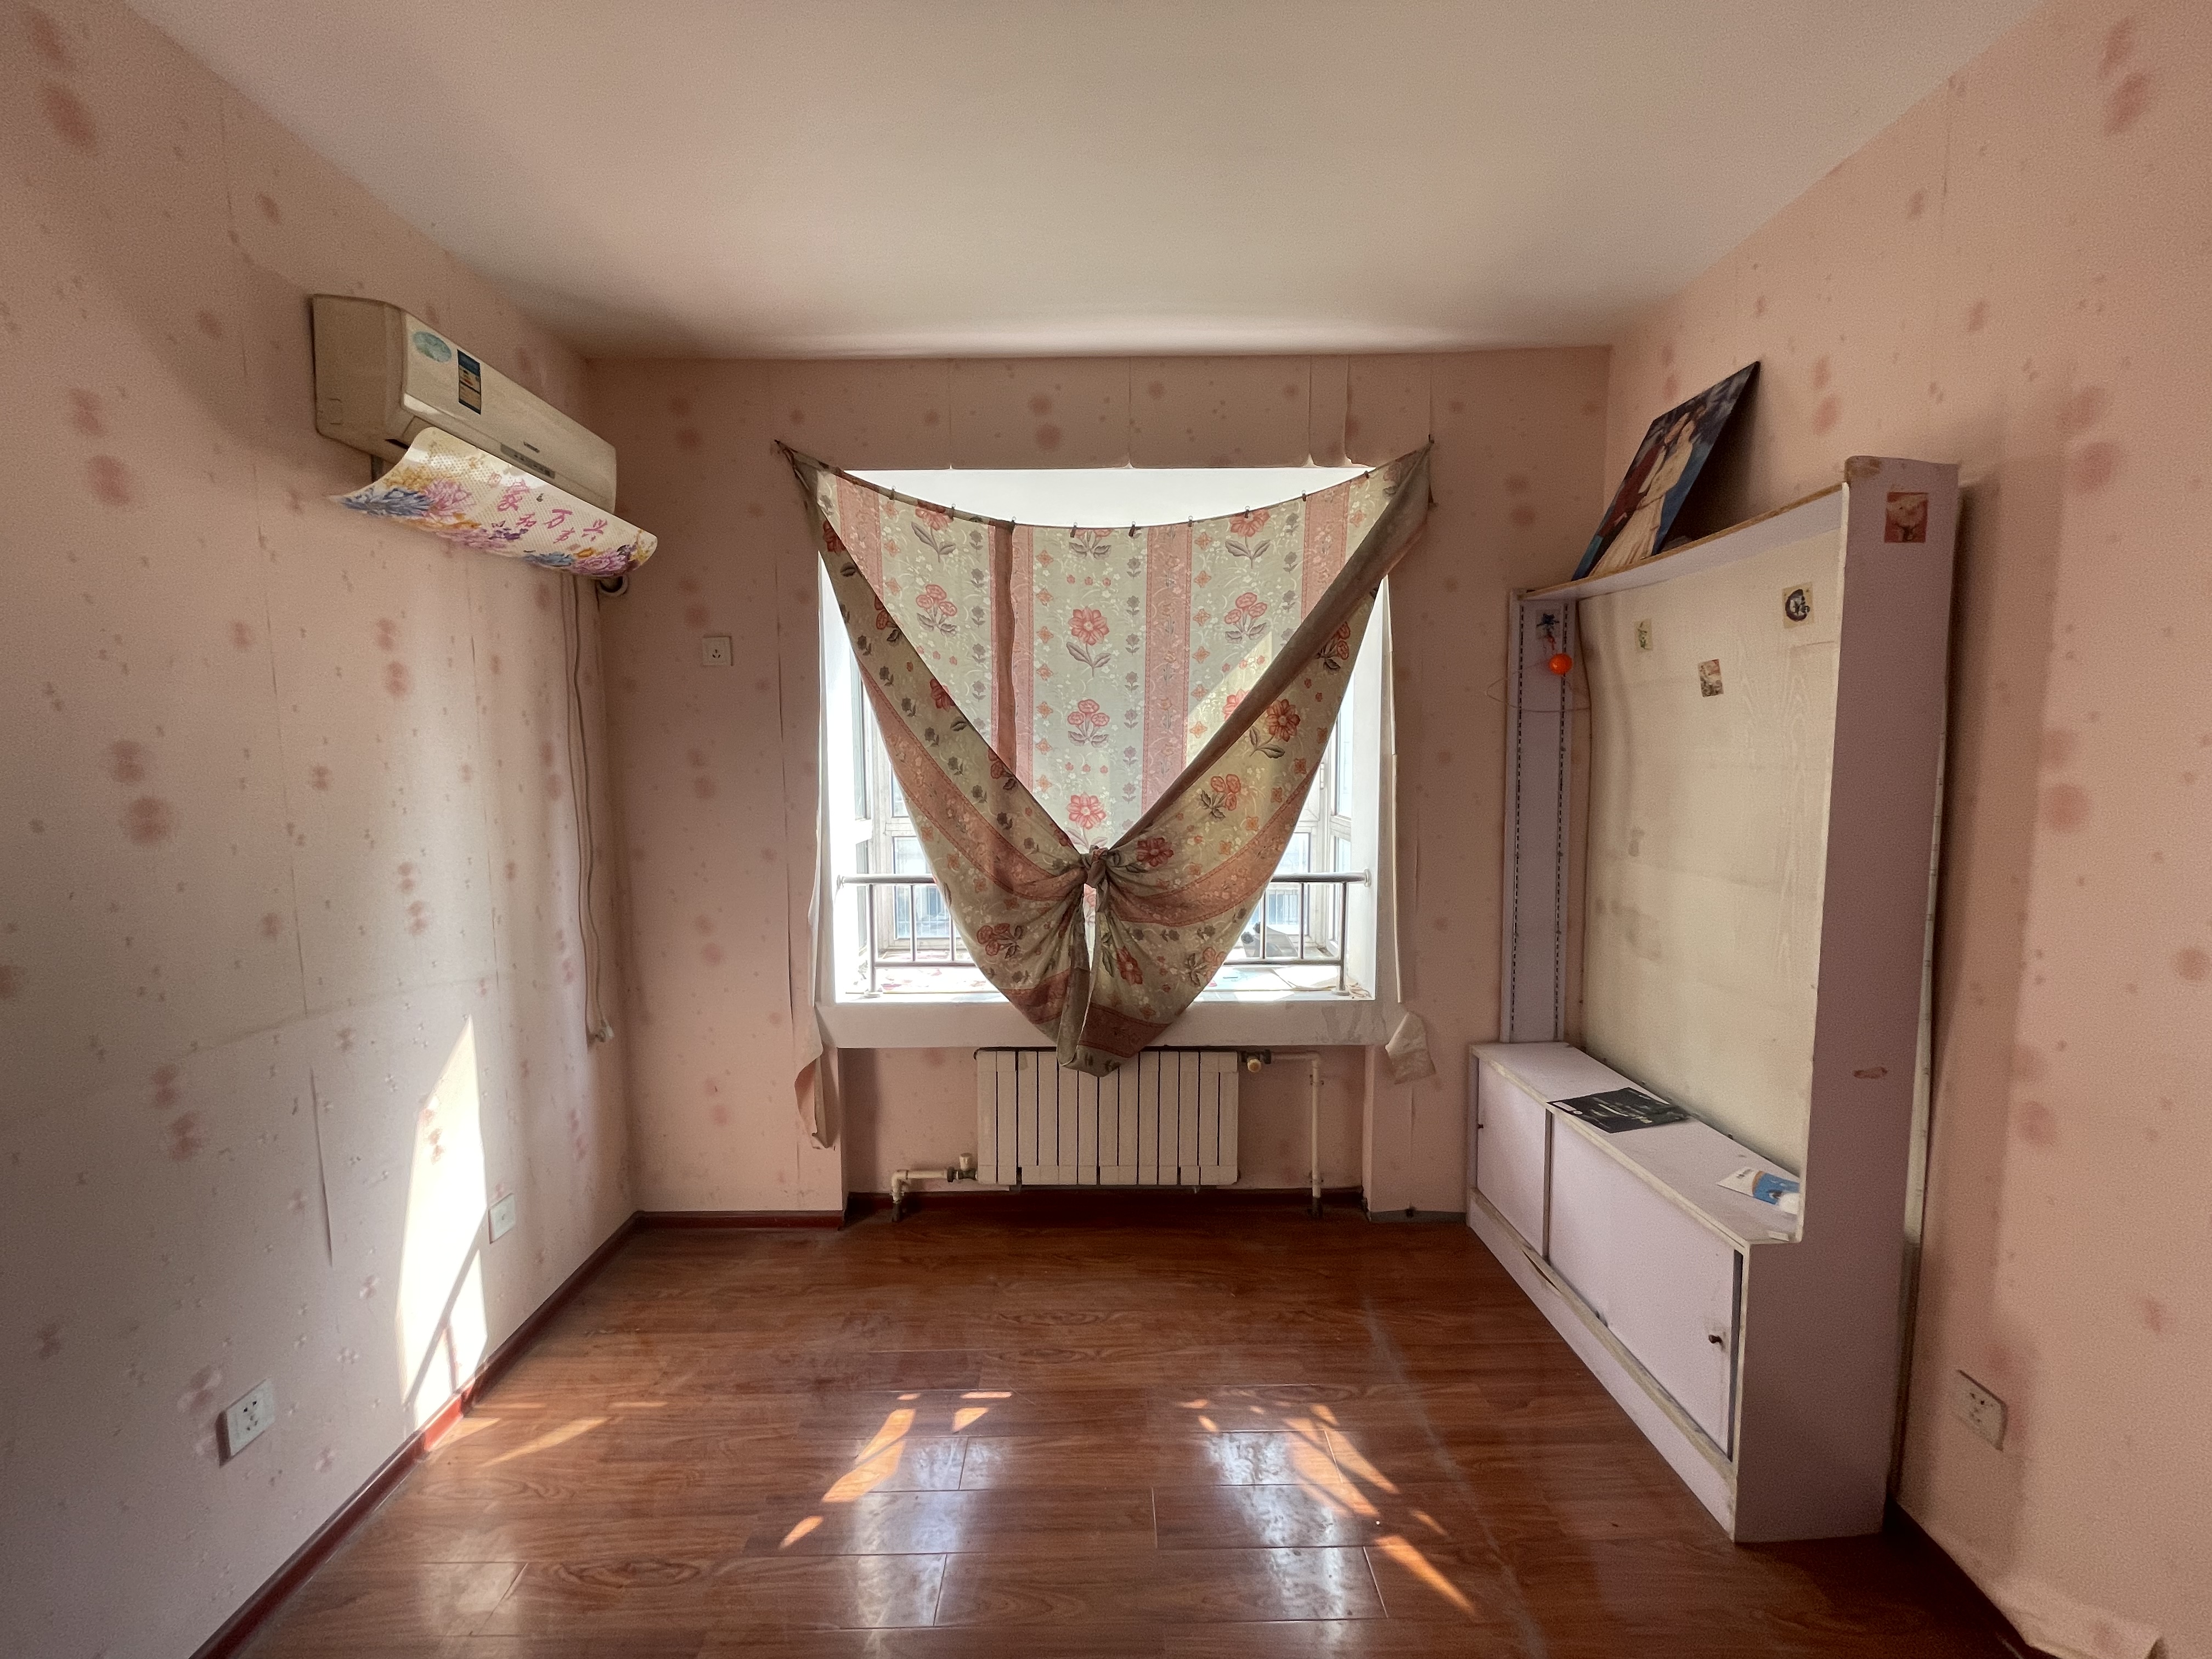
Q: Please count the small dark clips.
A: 9